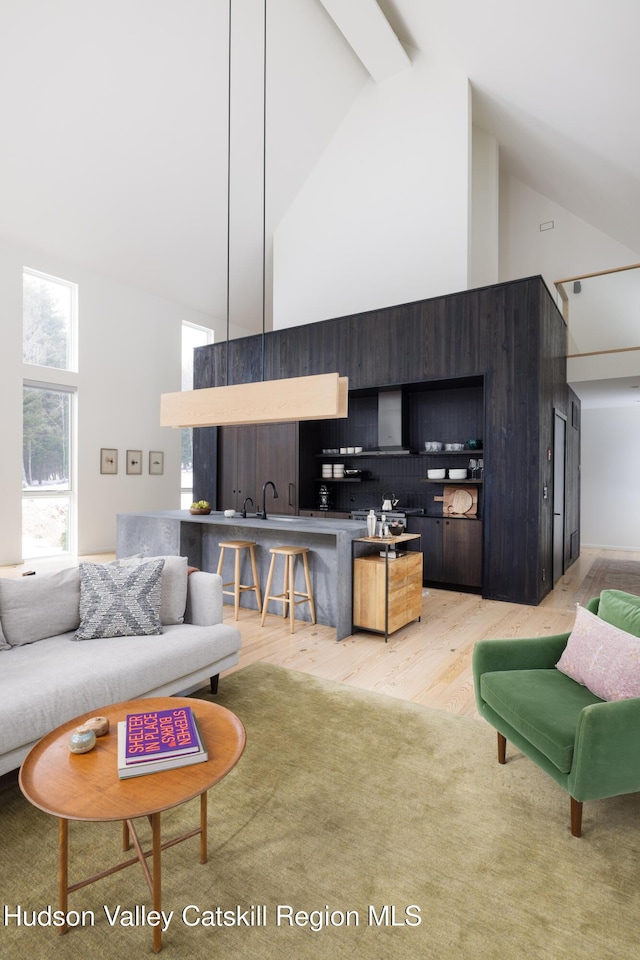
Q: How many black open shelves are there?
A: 4